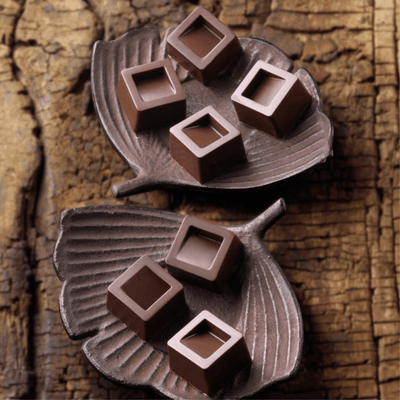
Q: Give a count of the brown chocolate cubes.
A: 7